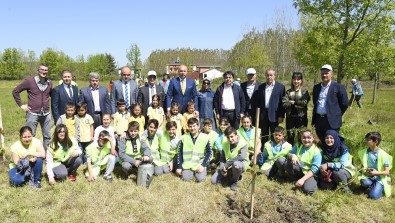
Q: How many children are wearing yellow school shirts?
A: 7